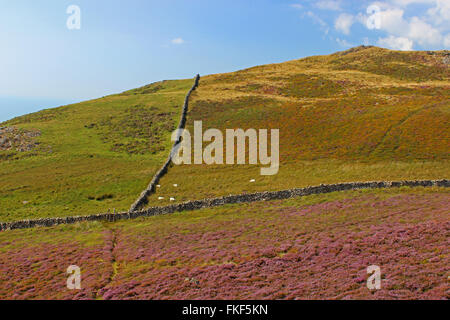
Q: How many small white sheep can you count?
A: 5